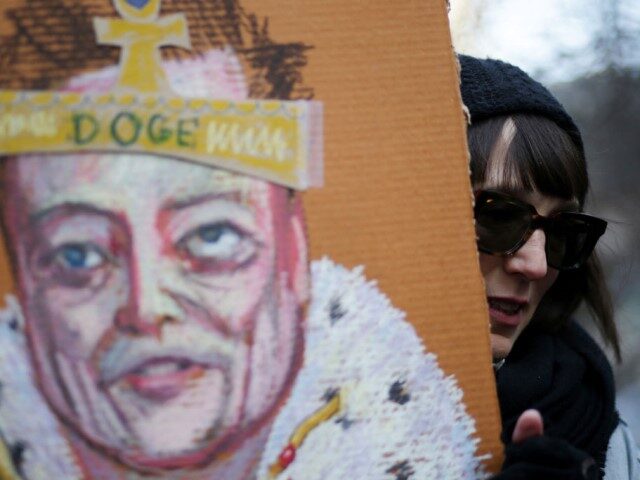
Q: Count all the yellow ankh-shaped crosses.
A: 1